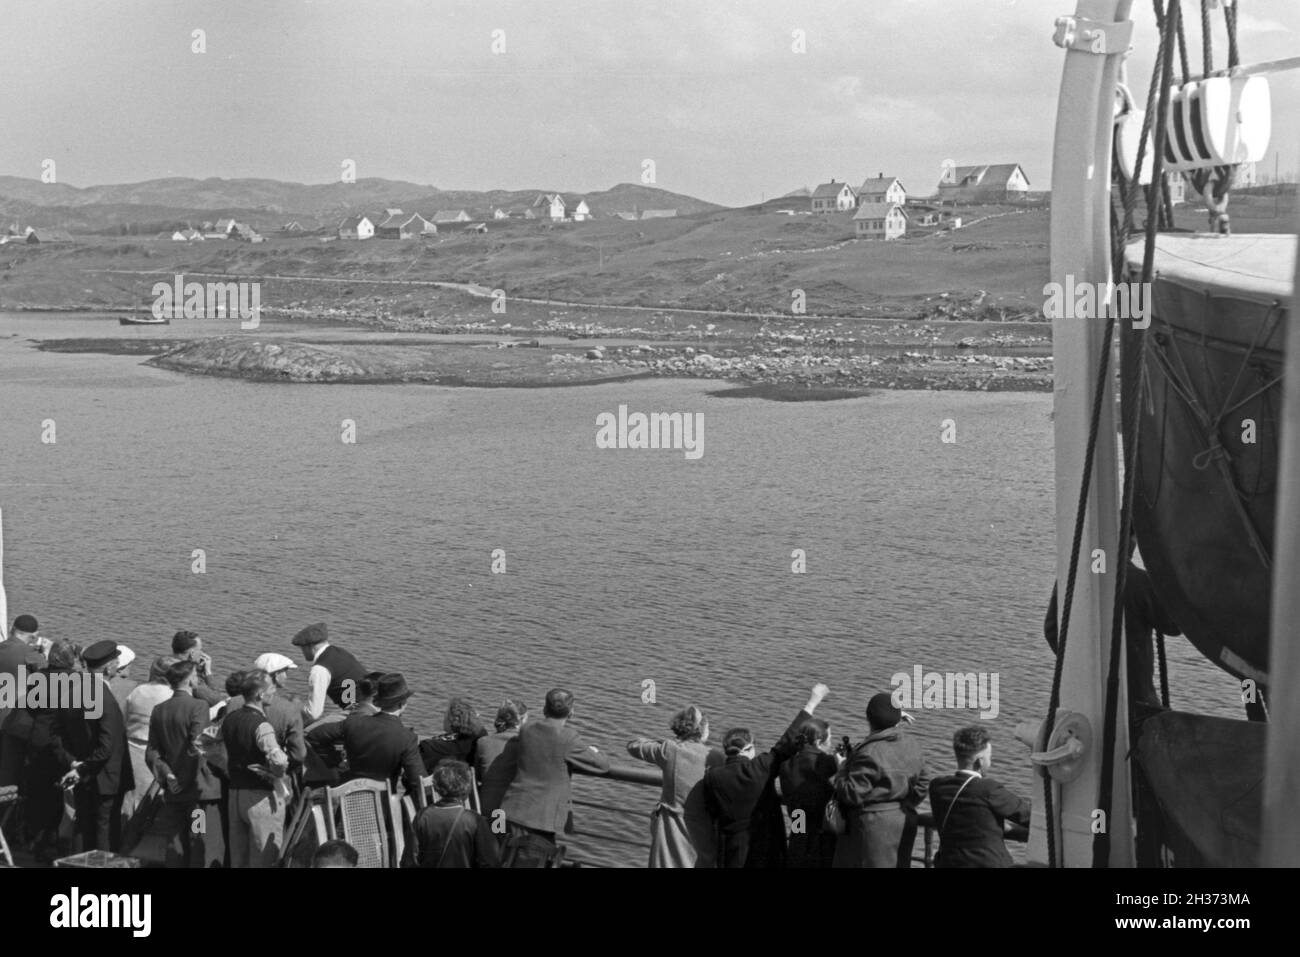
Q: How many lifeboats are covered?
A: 1